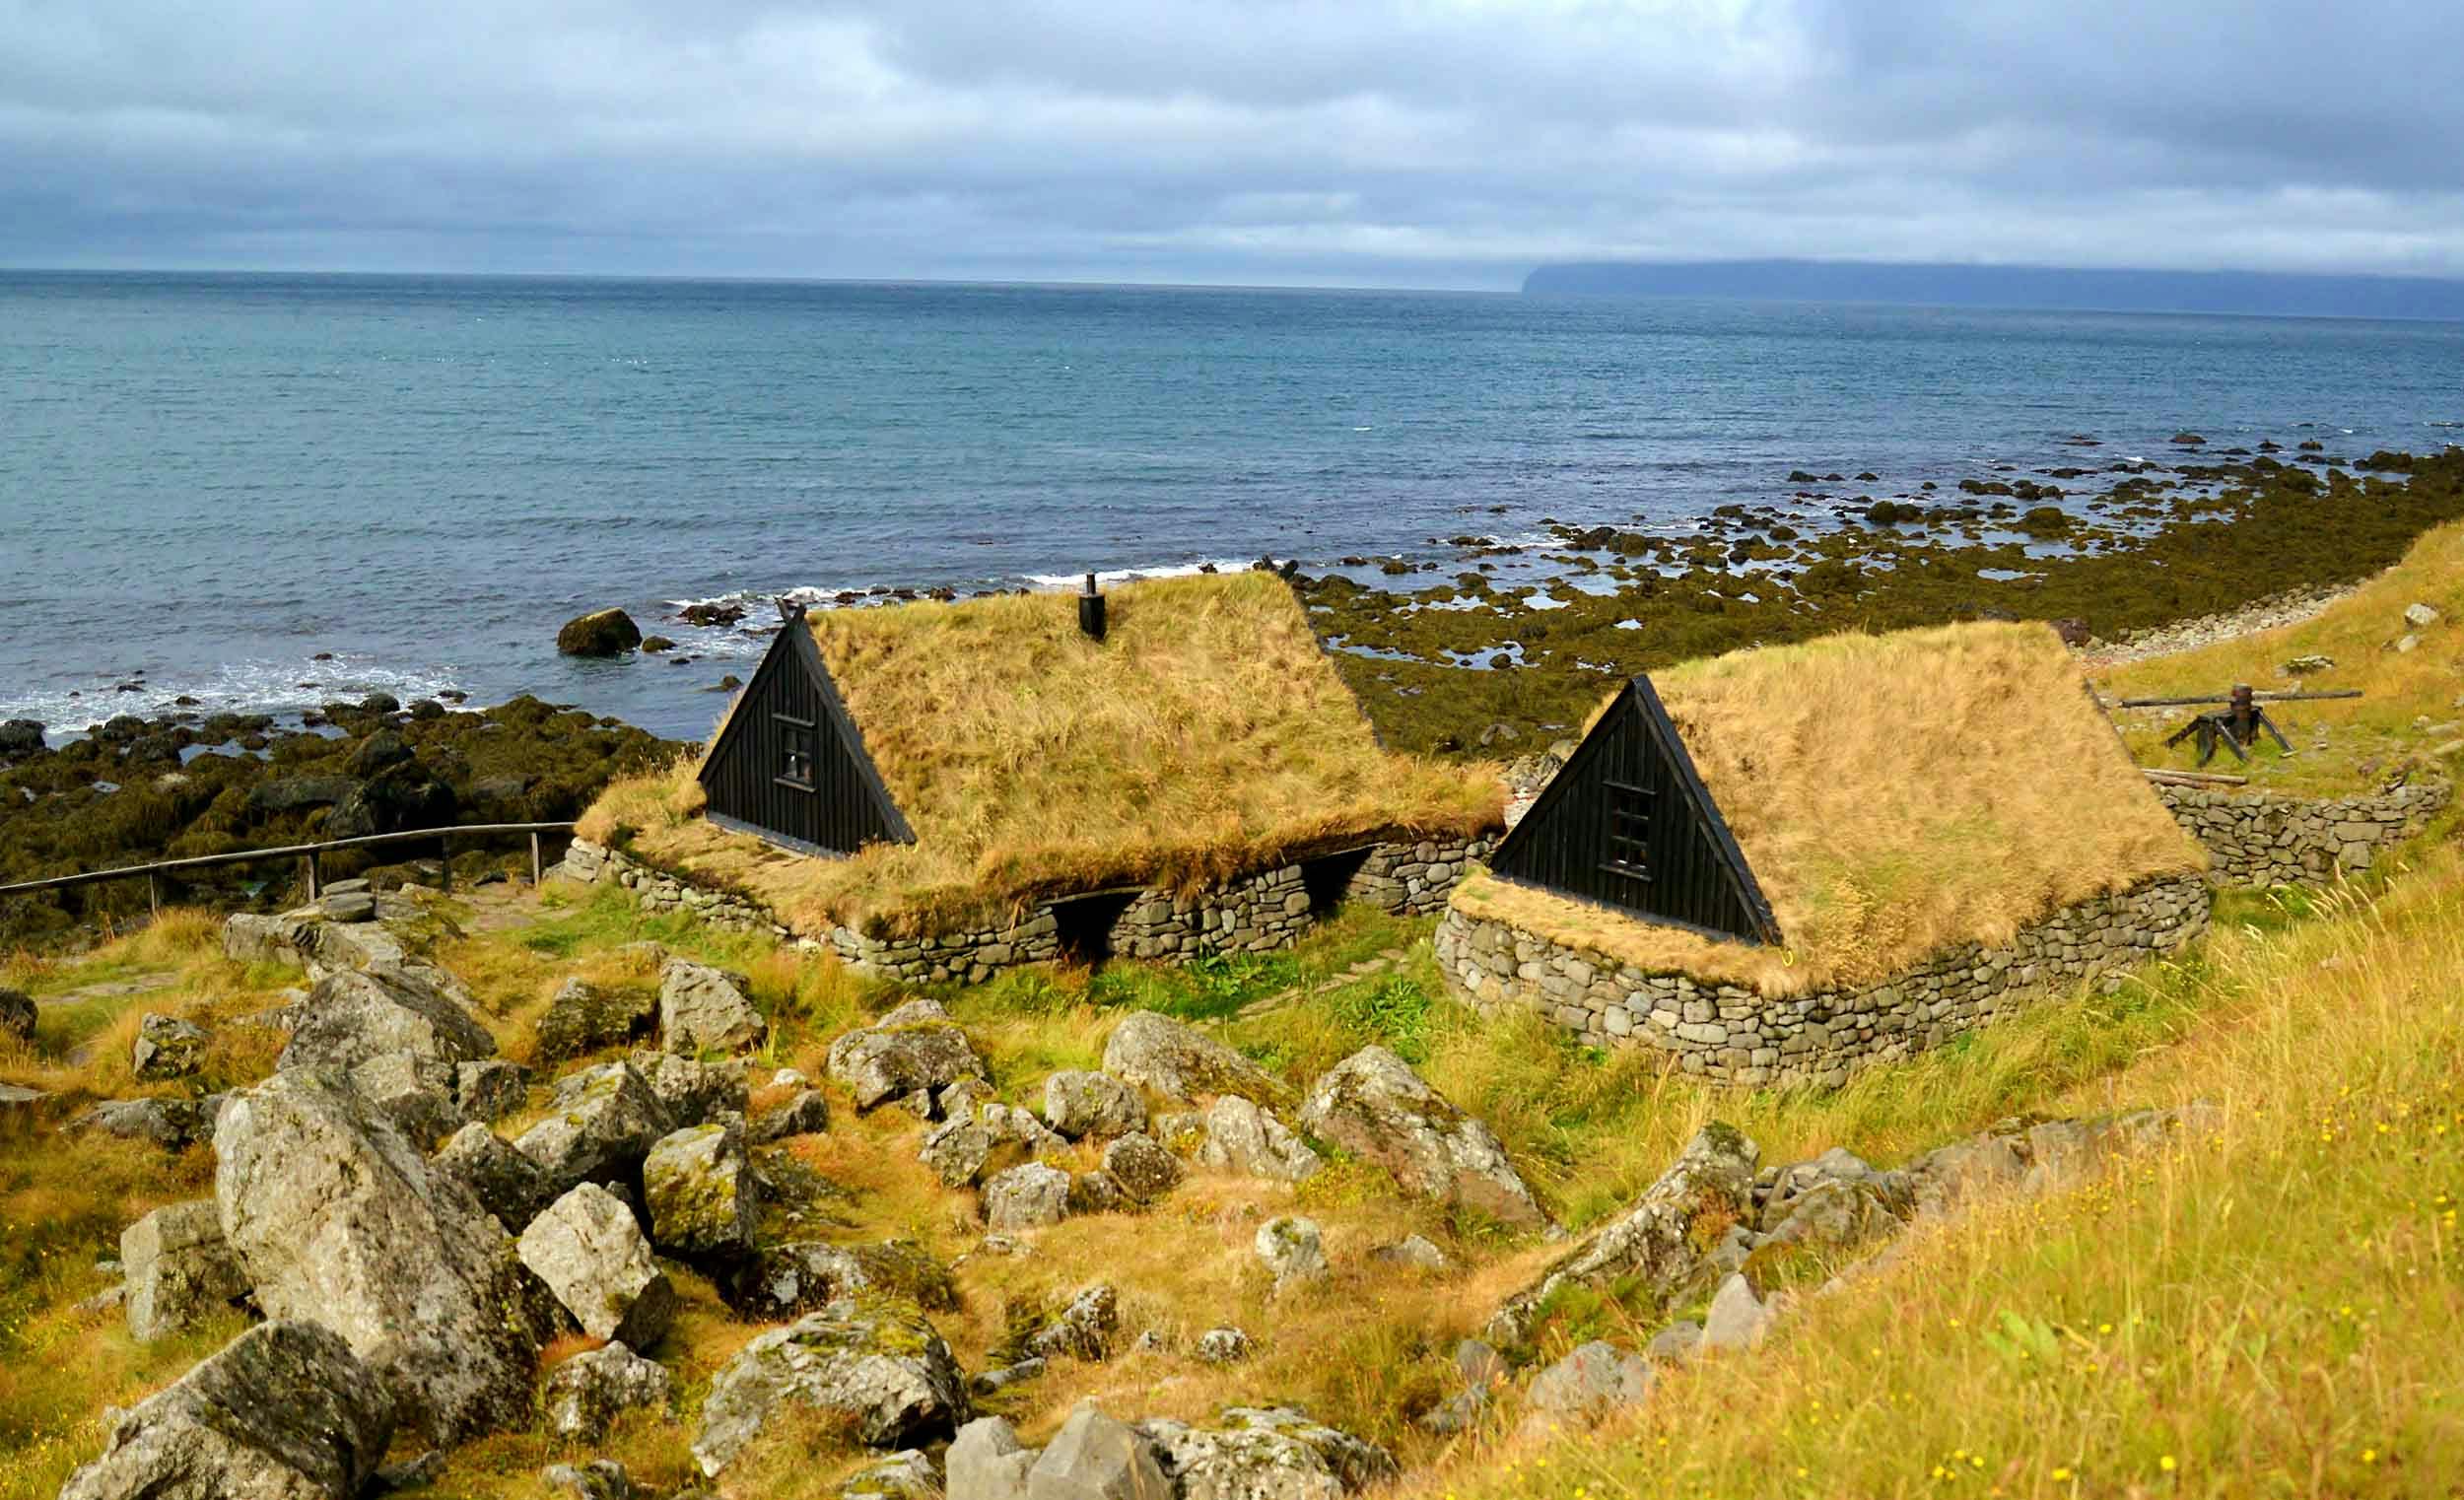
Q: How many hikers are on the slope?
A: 0